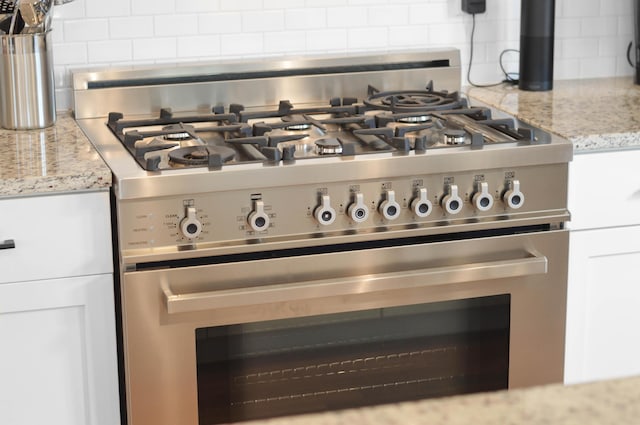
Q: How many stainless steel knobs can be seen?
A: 9